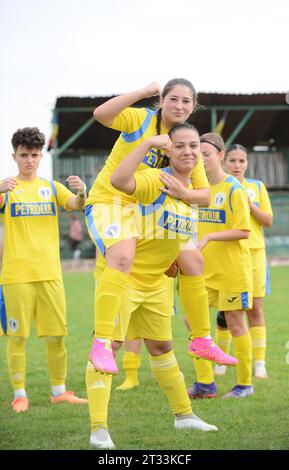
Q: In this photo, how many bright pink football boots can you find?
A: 2